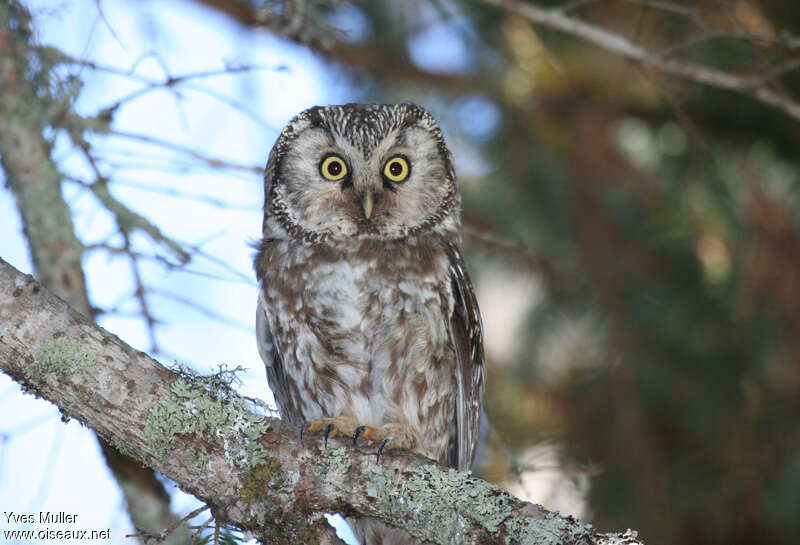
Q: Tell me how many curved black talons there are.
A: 4